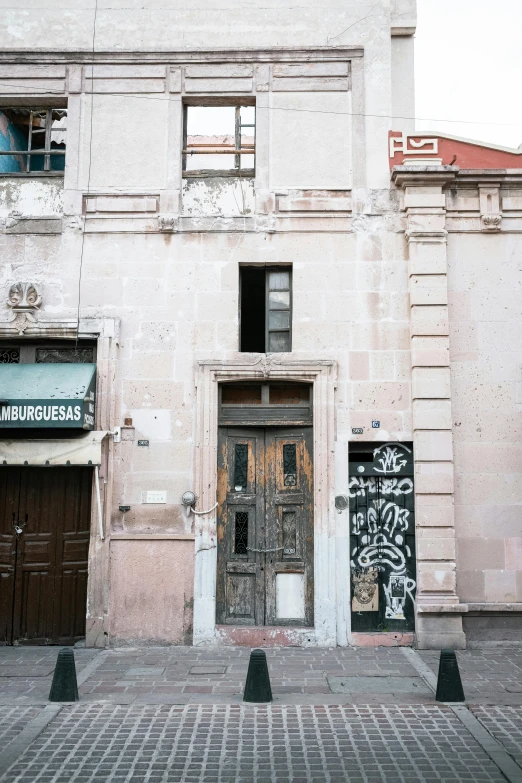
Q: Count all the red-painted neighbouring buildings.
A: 1